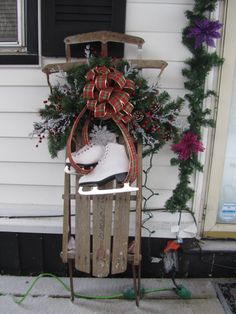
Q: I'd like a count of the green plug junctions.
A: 2